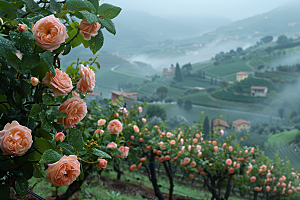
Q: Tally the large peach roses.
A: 7